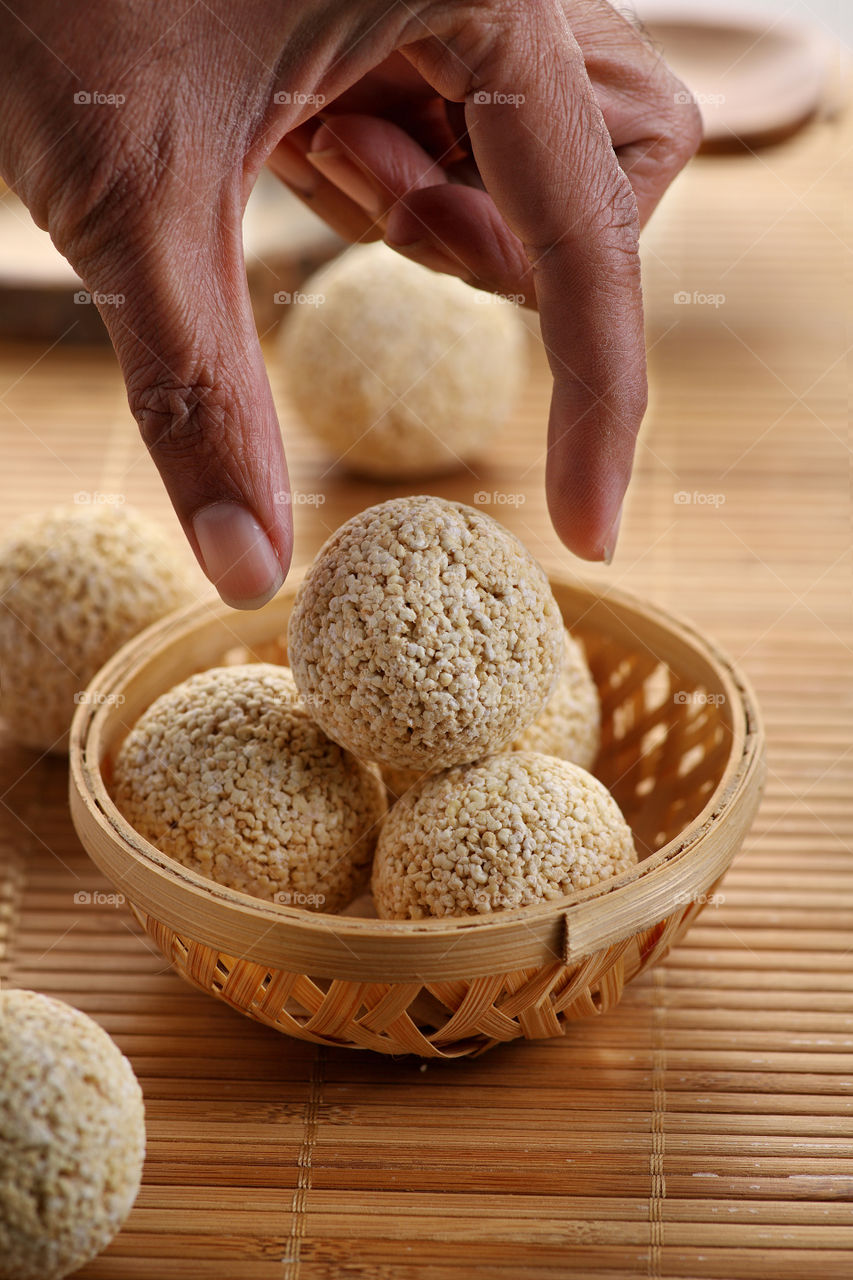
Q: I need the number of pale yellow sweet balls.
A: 7